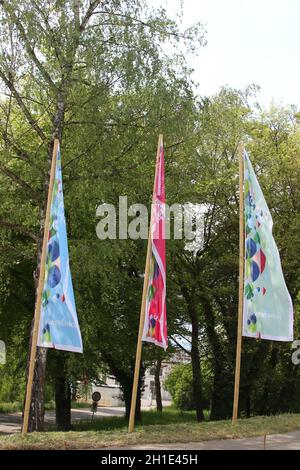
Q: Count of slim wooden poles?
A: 3